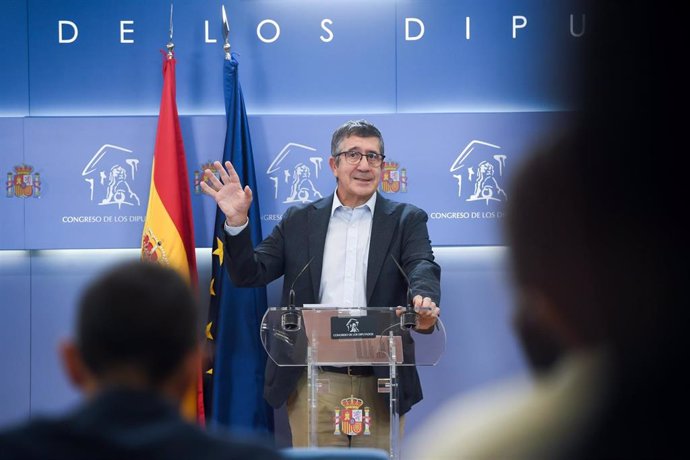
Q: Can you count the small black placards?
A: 1